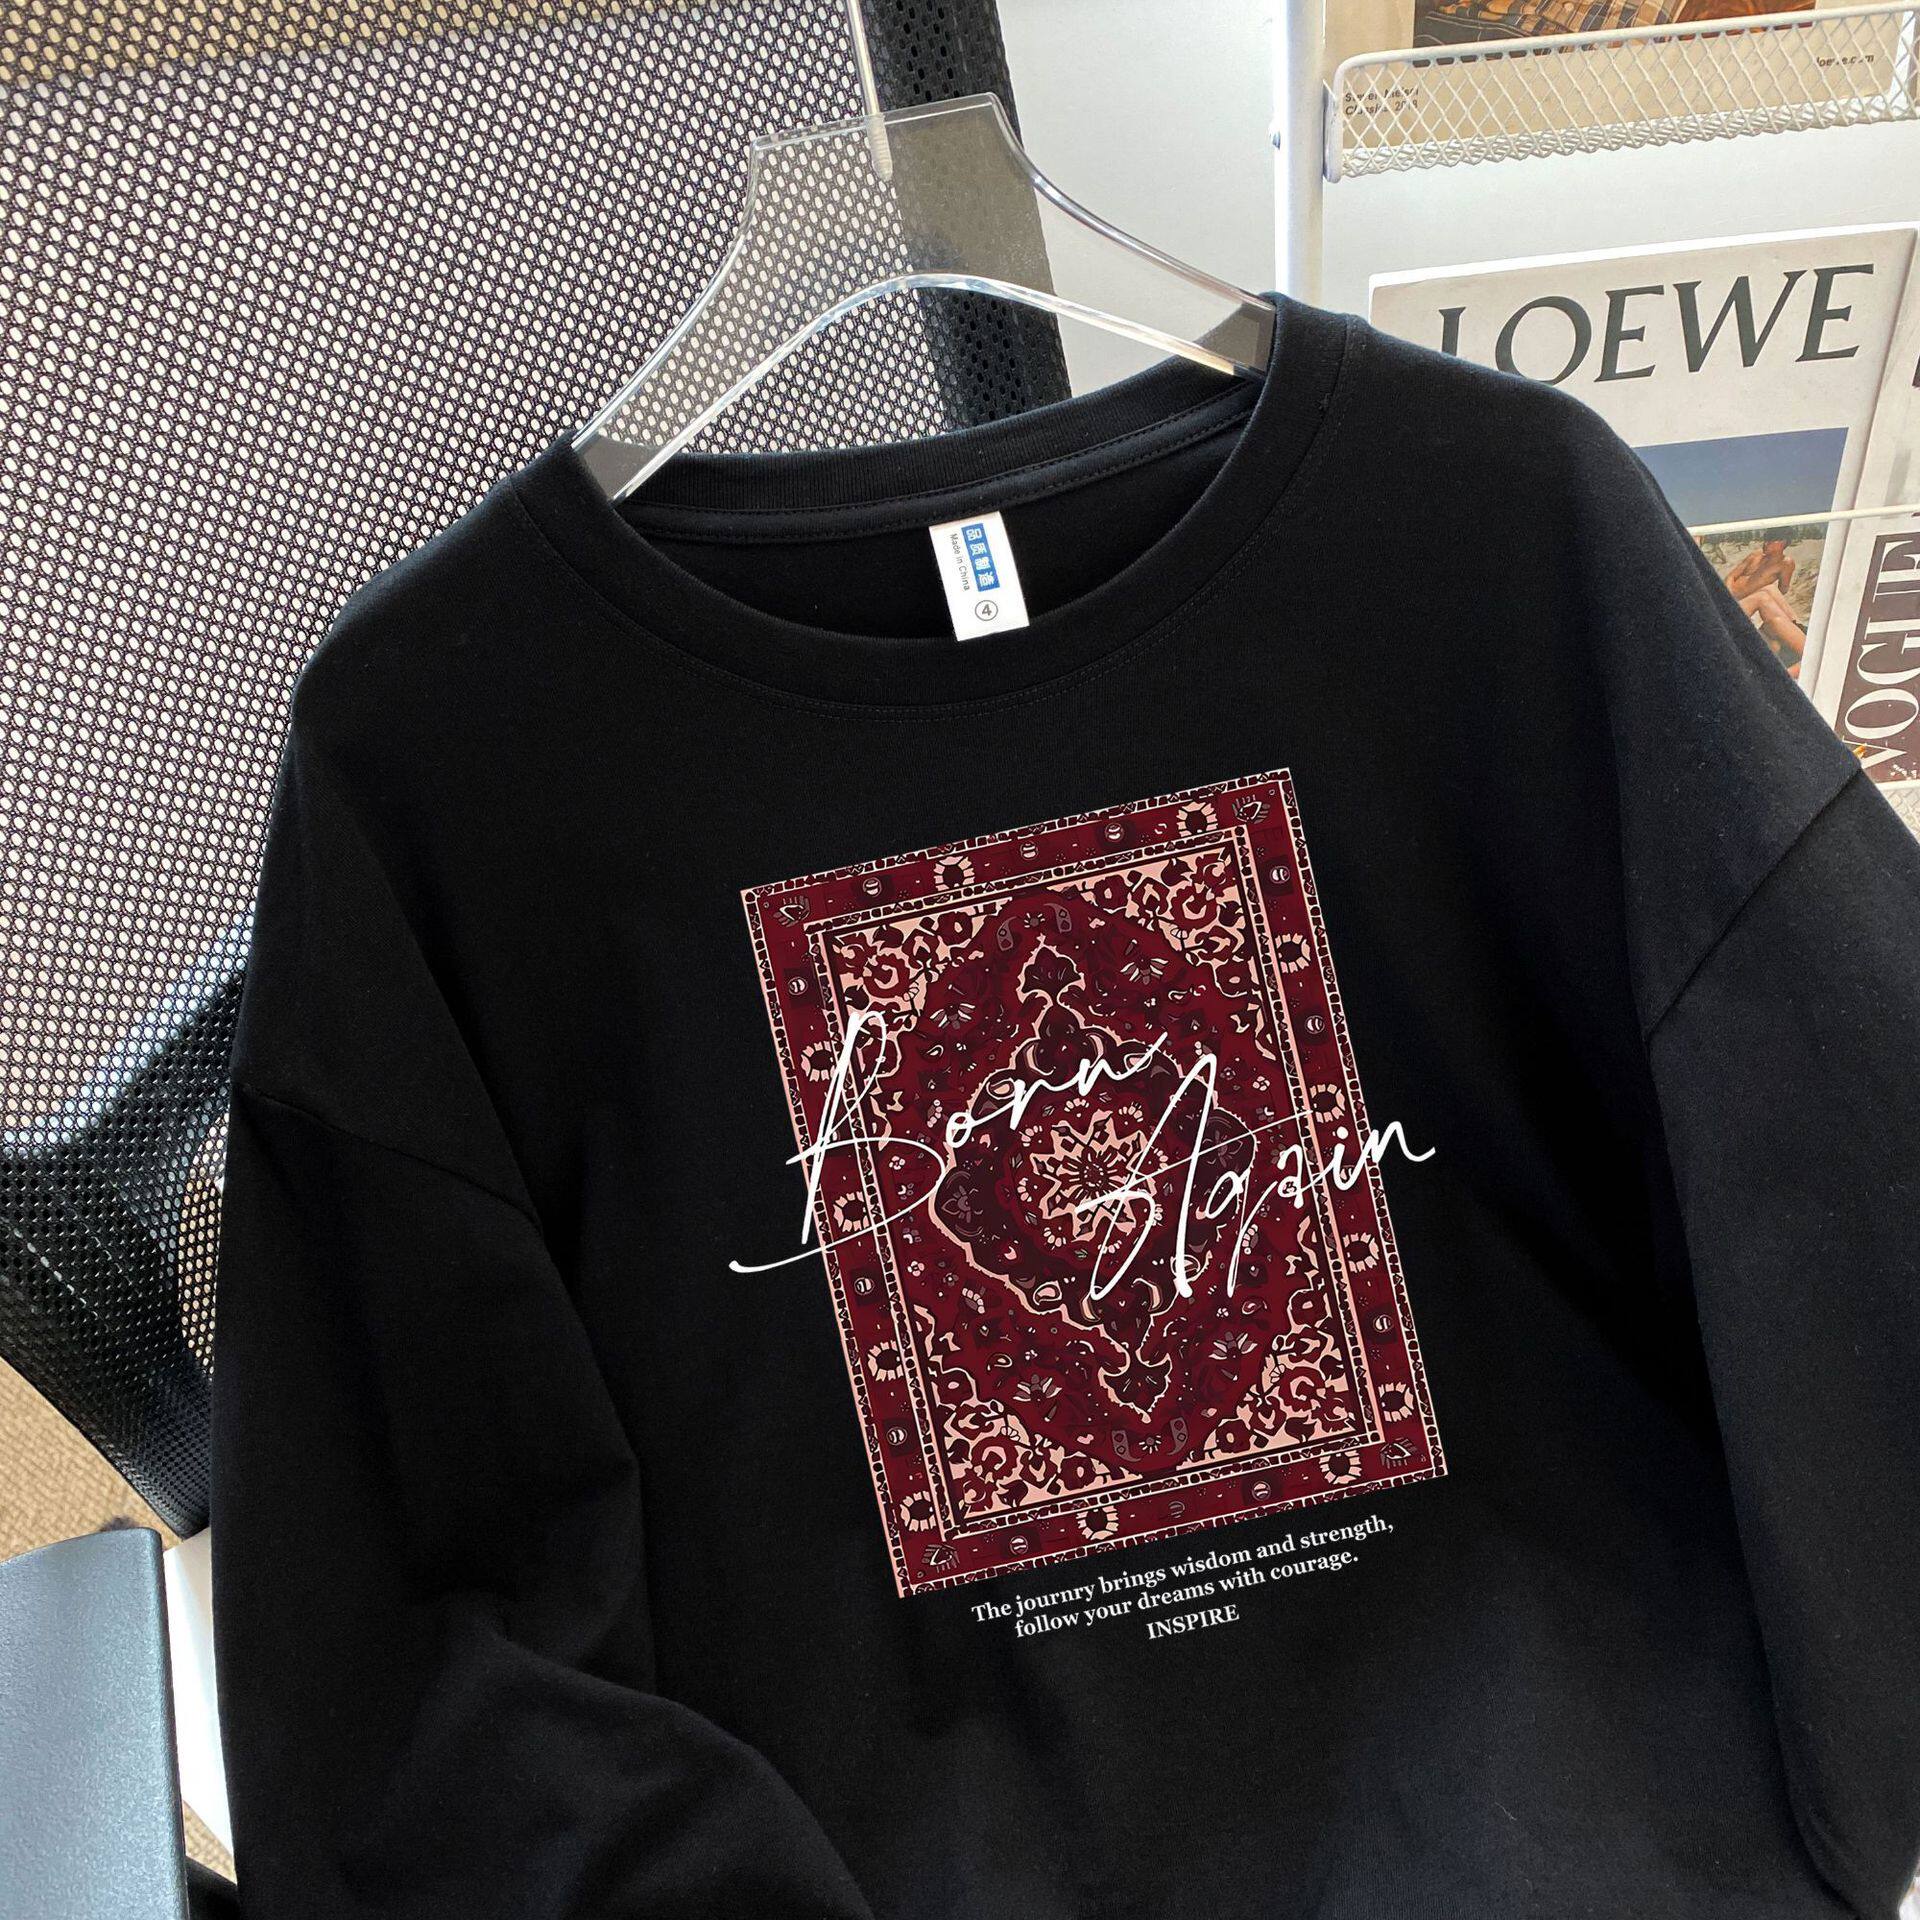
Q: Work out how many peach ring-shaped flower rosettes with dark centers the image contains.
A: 12